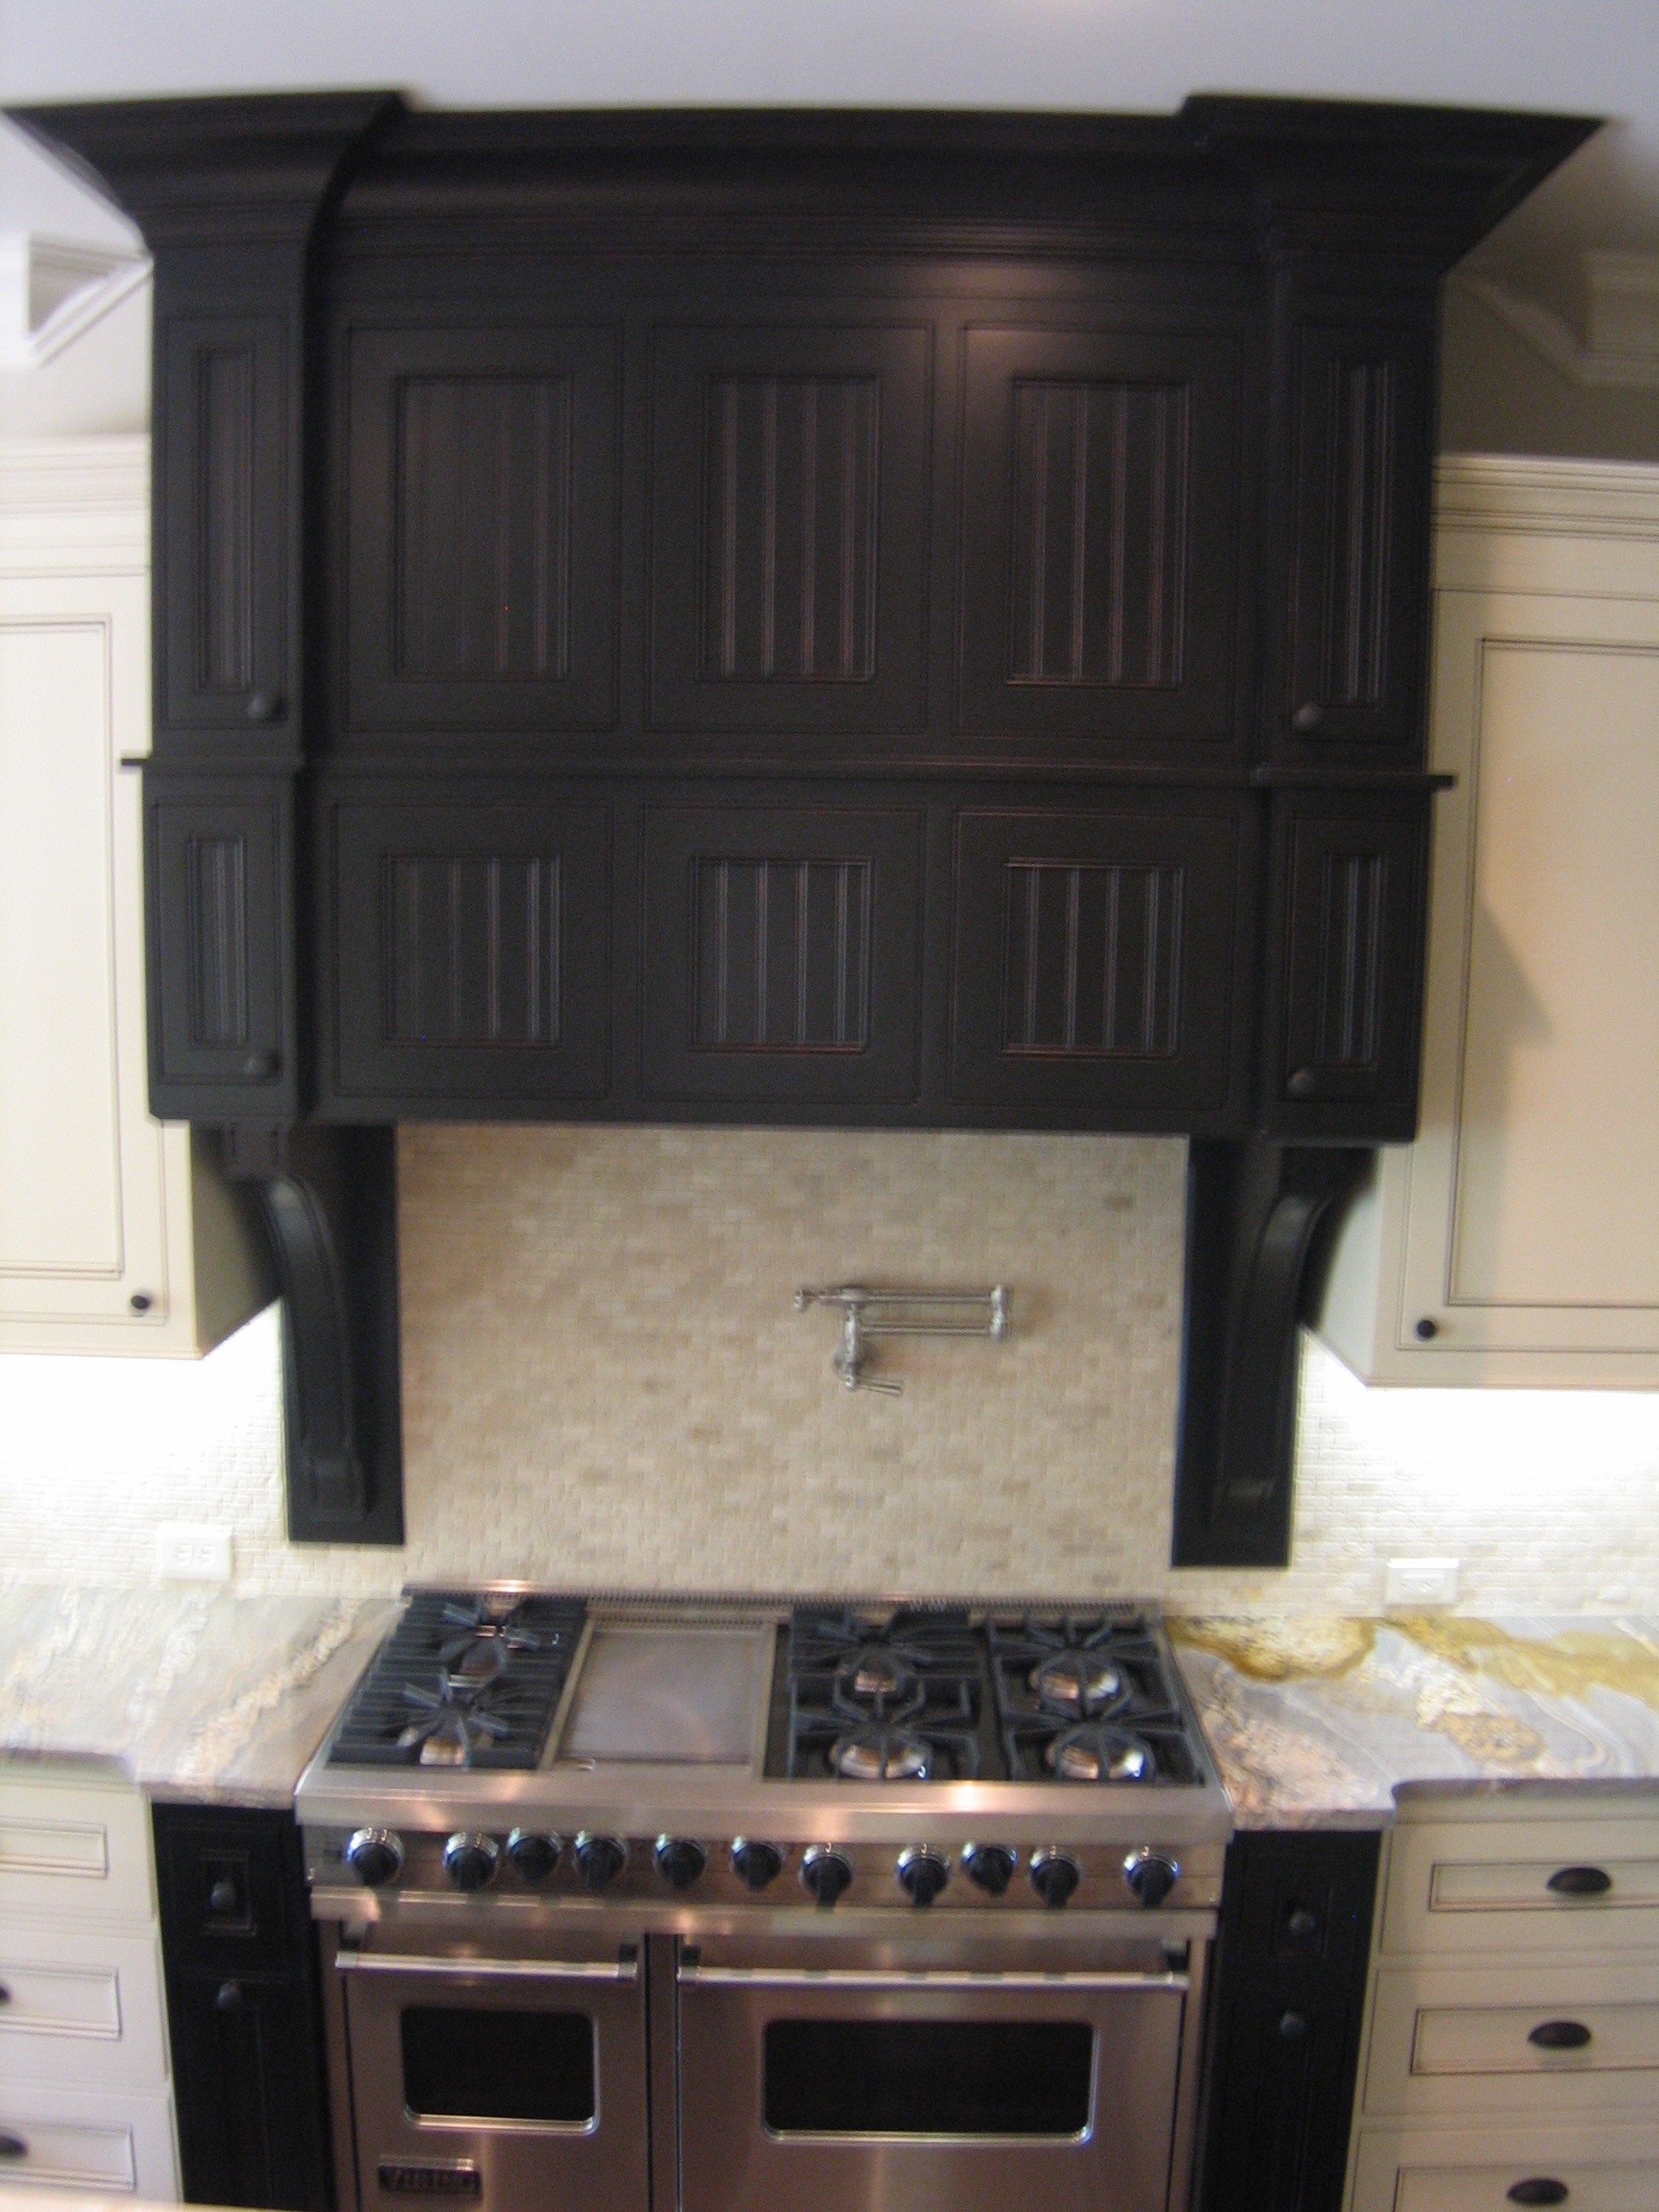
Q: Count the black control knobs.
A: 11